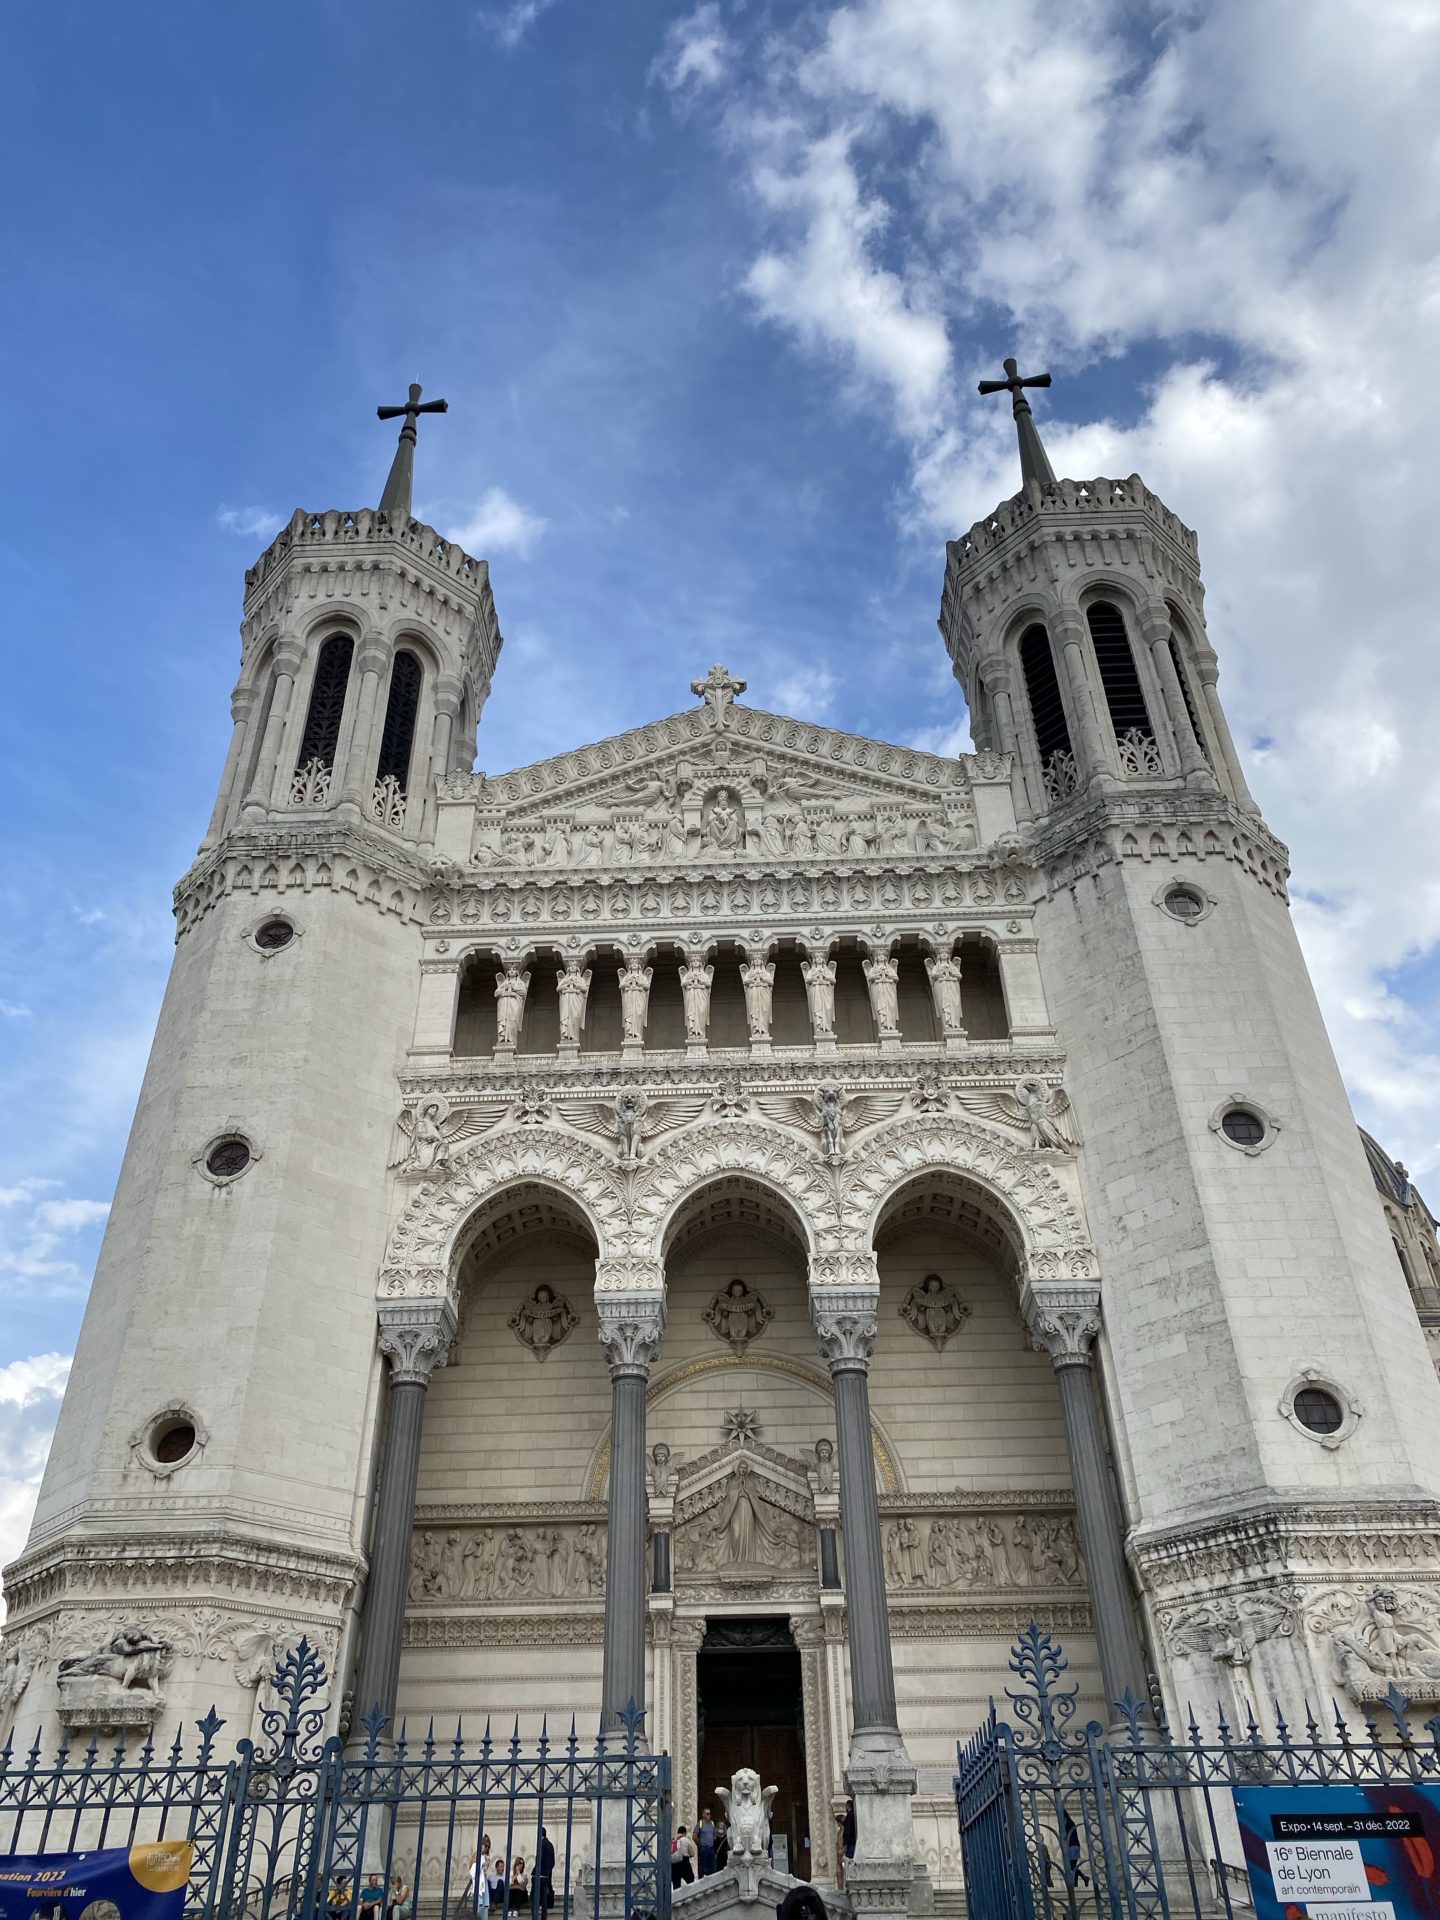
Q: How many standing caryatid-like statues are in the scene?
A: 8